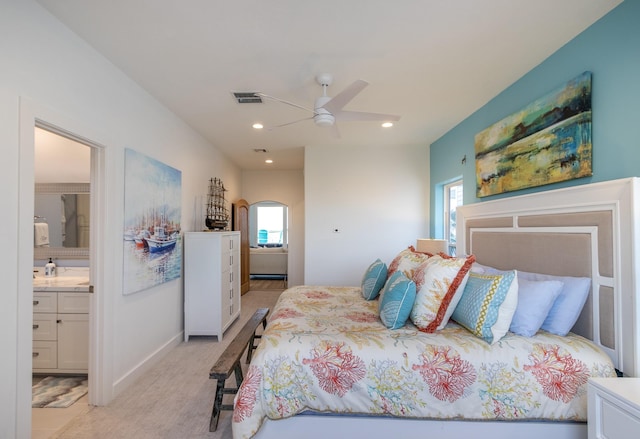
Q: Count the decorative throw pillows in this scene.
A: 5